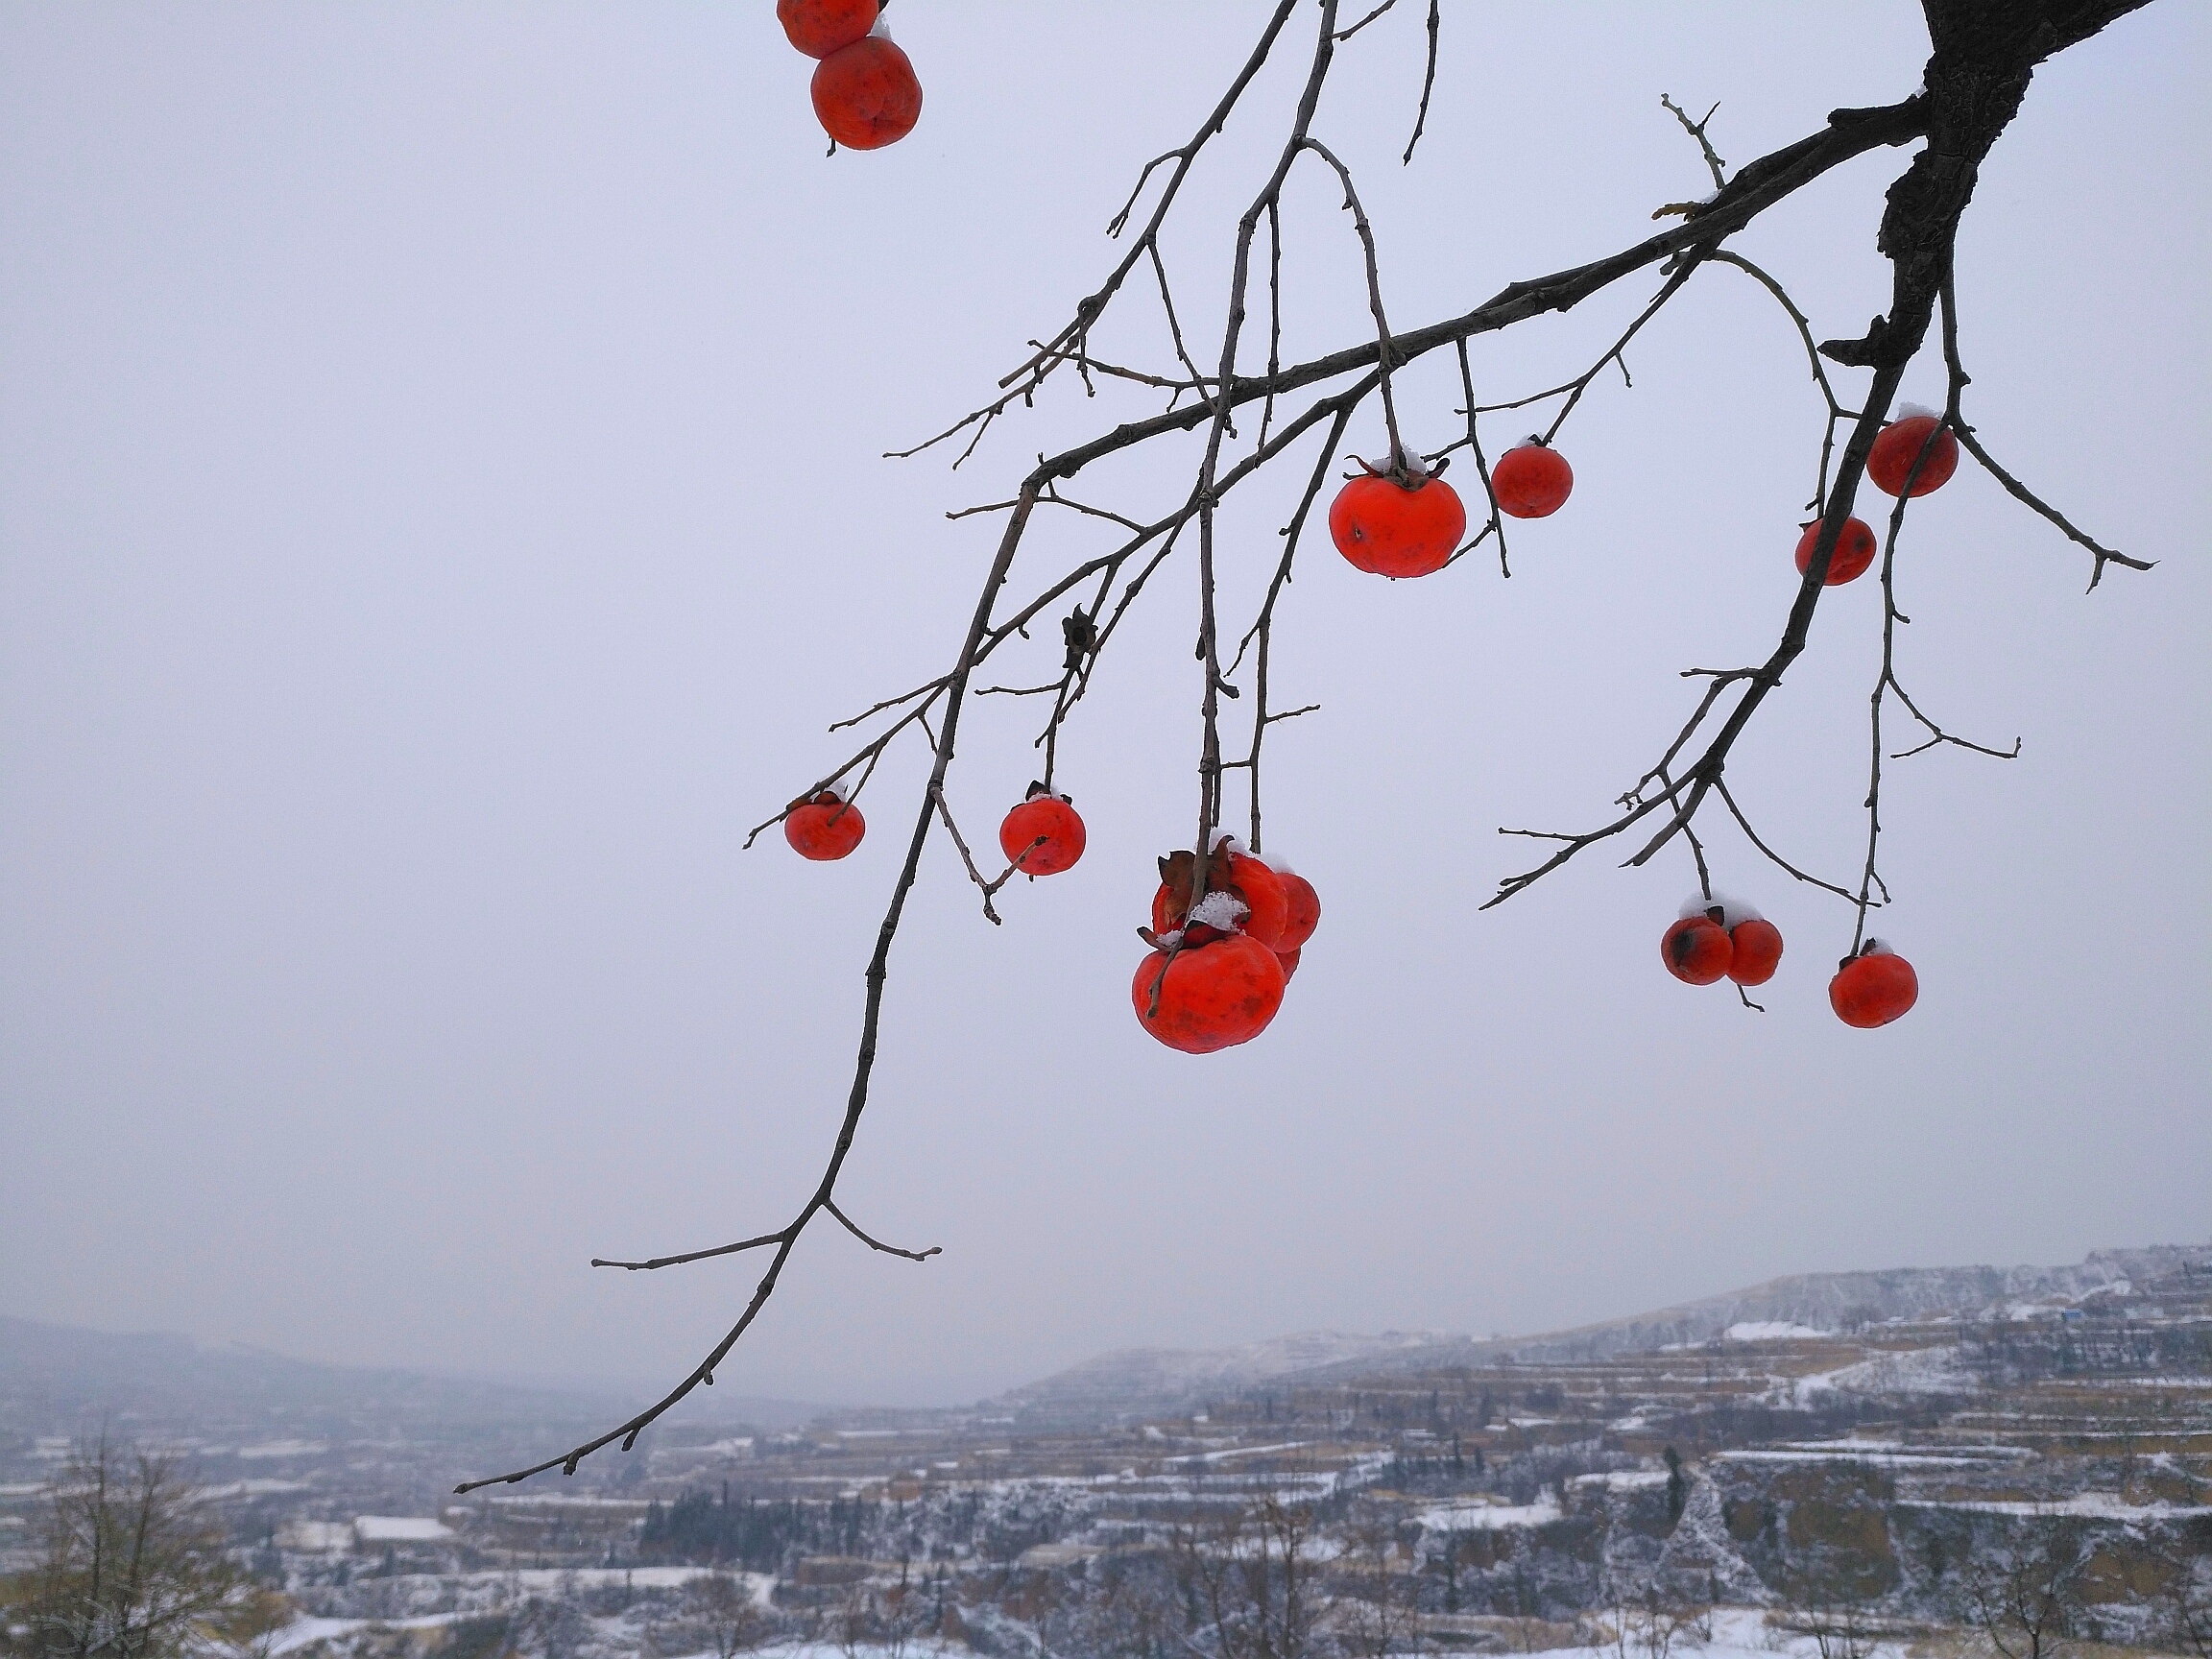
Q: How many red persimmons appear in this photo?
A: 15